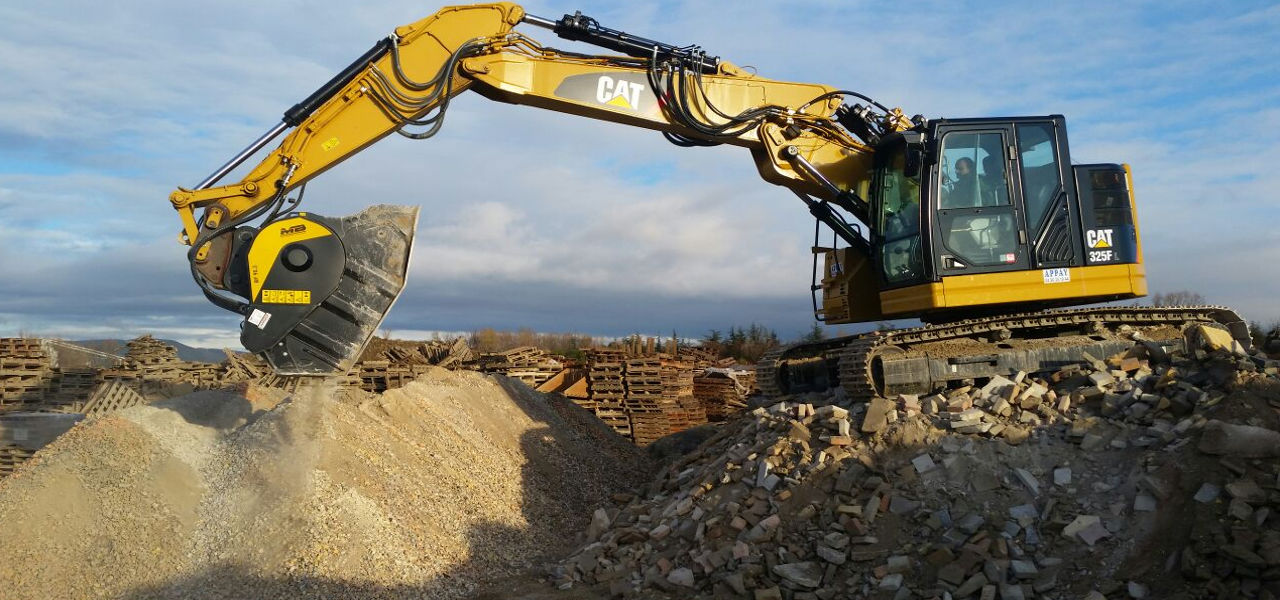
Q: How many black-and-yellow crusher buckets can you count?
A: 1